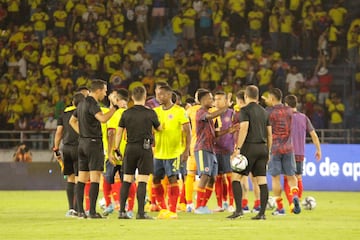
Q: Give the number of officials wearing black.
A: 4